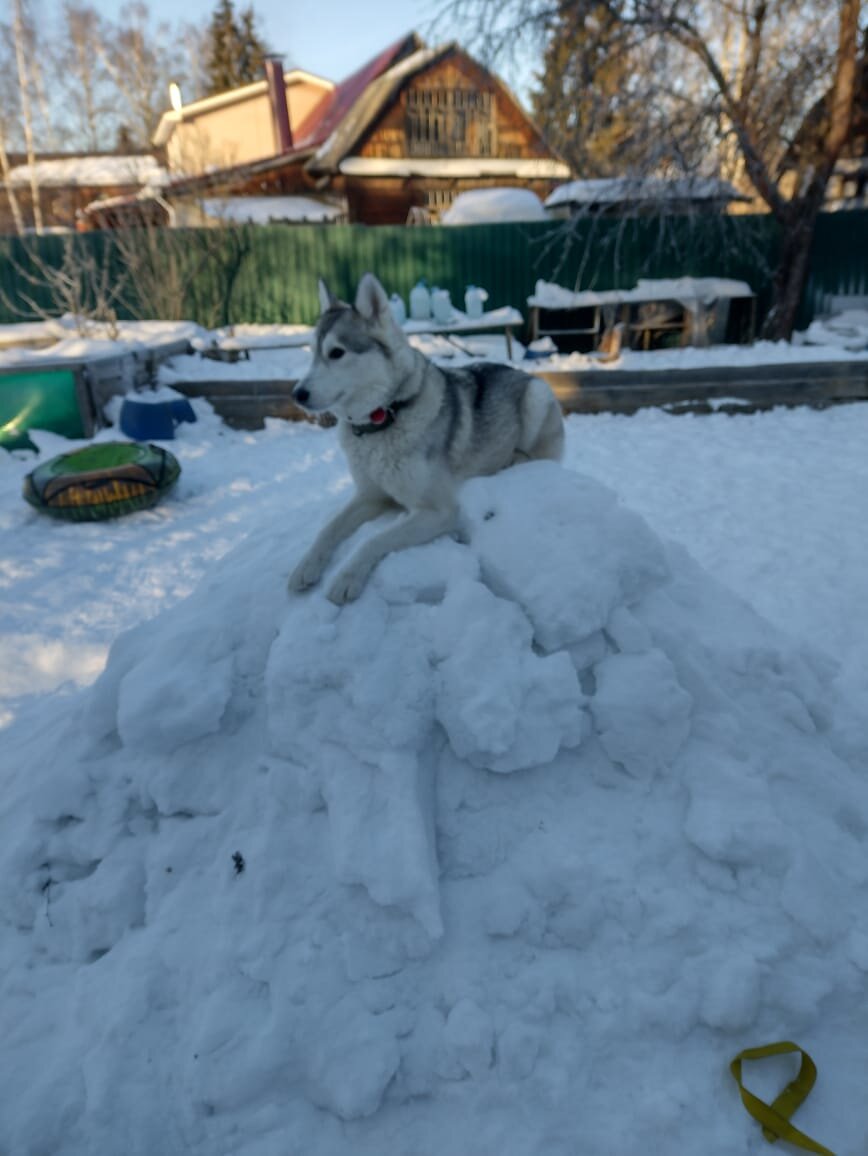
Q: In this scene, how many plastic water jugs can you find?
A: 4